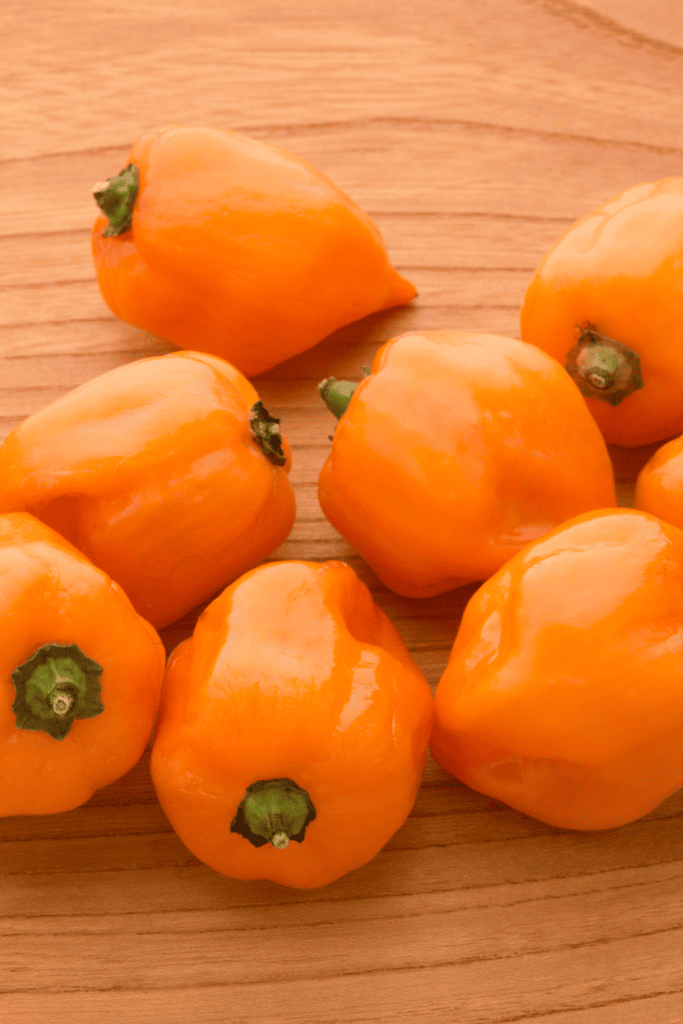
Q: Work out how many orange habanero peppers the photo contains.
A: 8